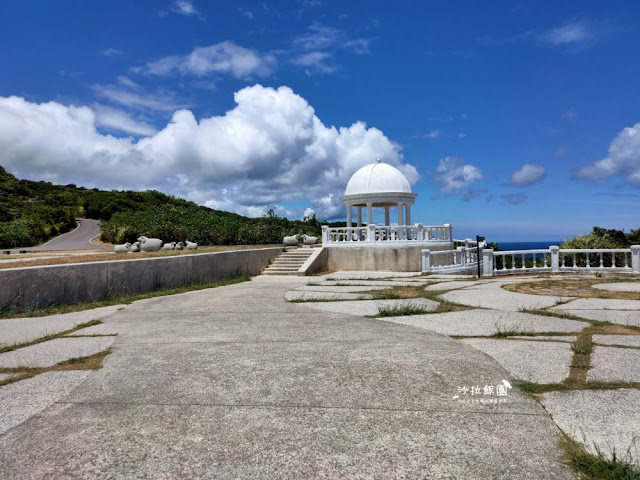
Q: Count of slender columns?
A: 6